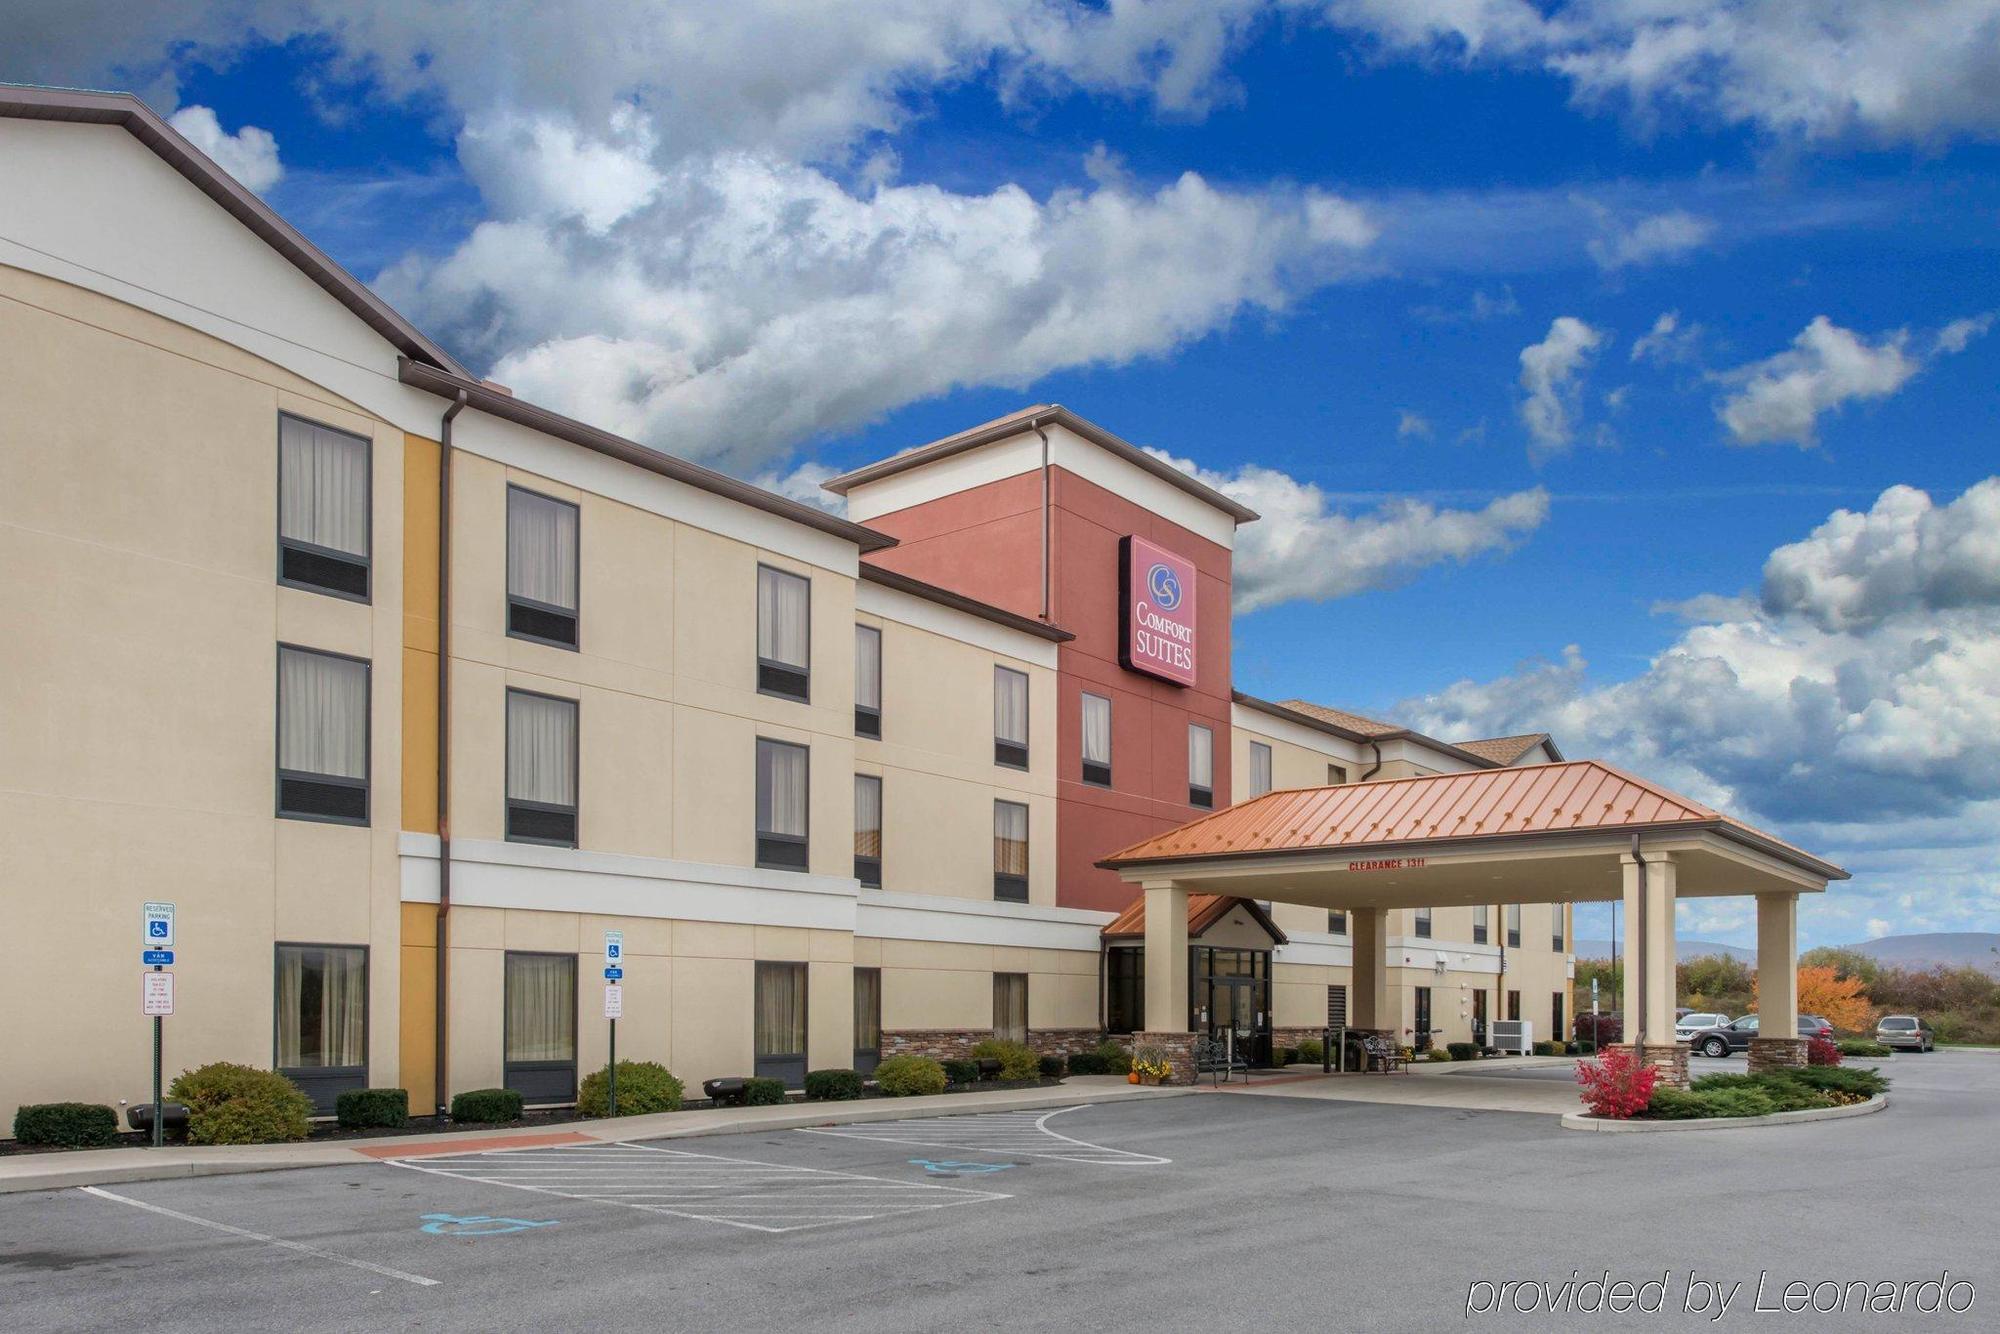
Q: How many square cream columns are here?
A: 4